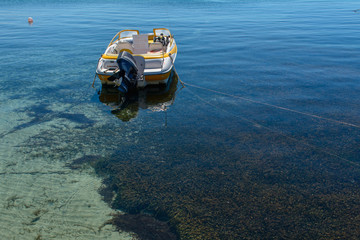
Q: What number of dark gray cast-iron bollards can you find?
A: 0